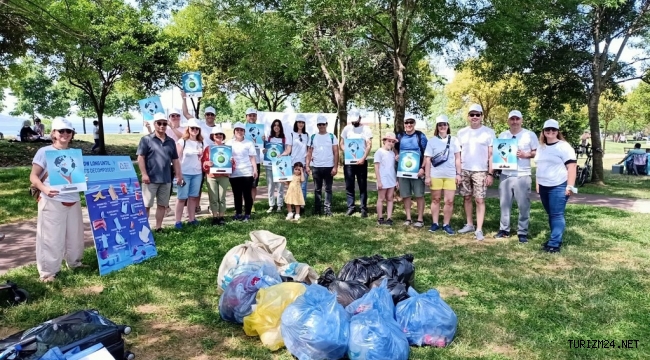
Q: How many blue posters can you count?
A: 11